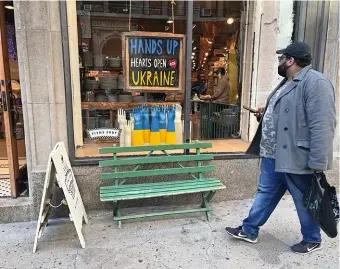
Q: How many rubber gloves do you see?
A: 5